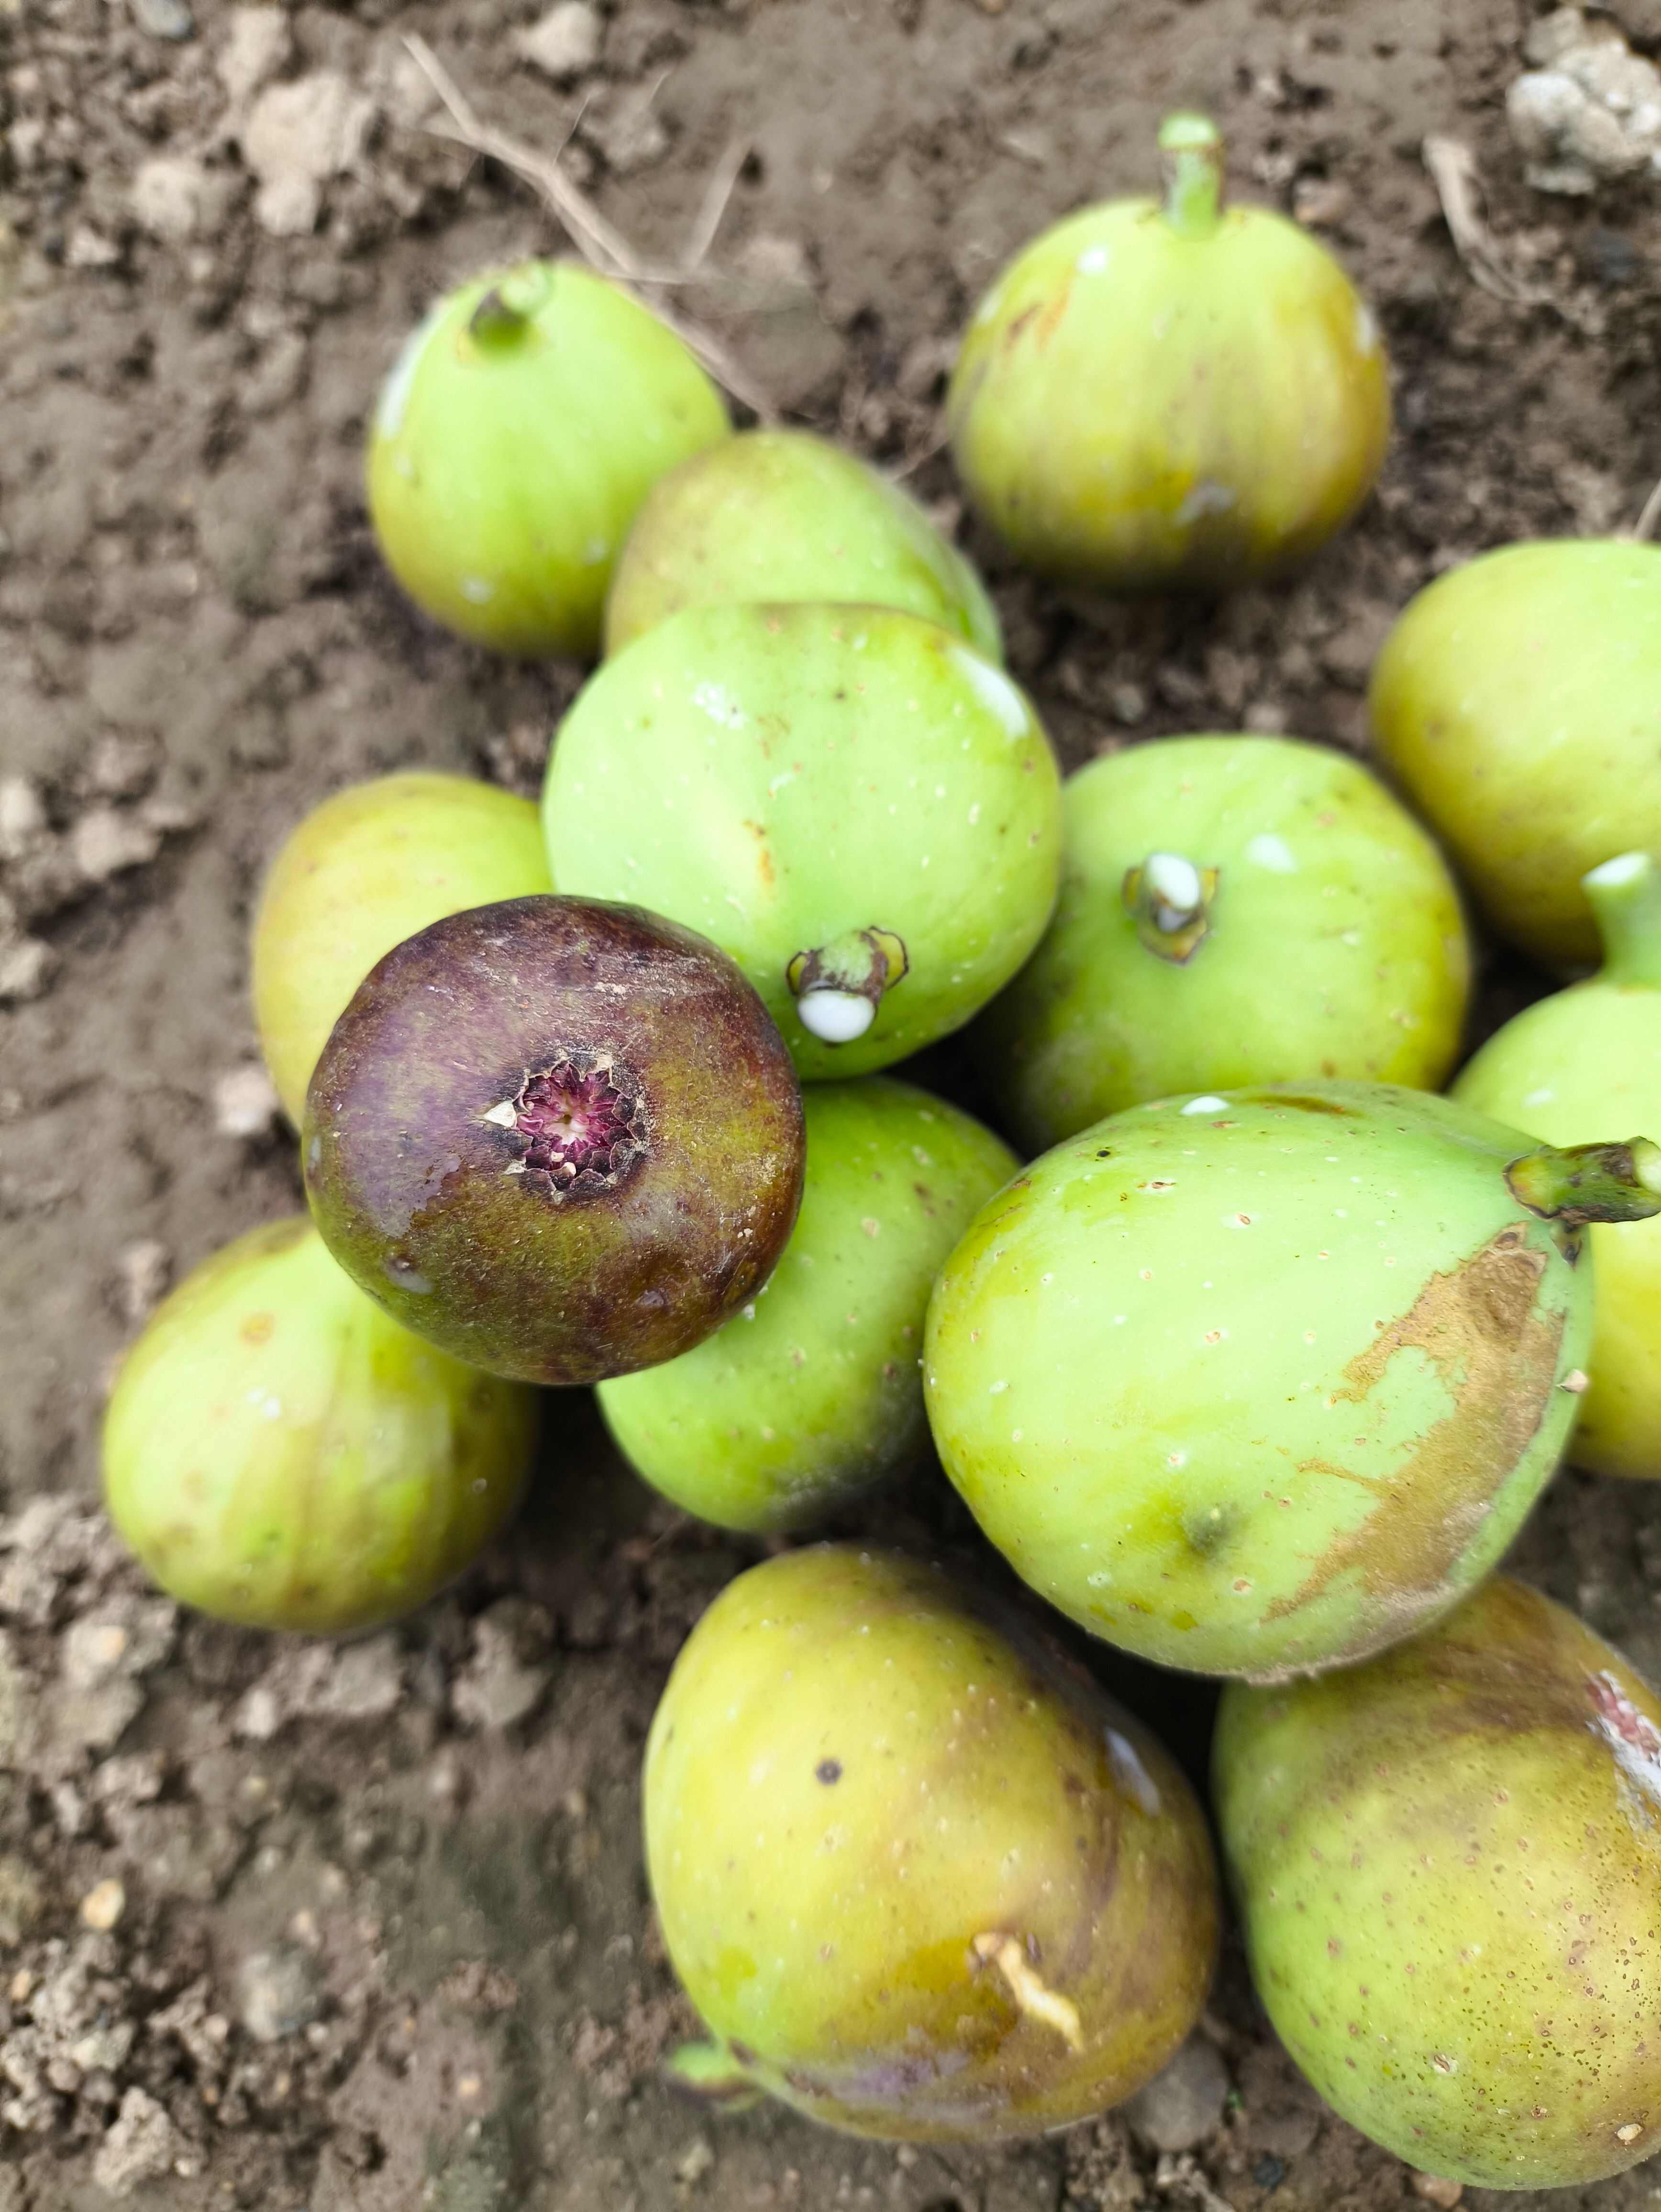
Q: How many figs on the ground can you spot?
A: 14